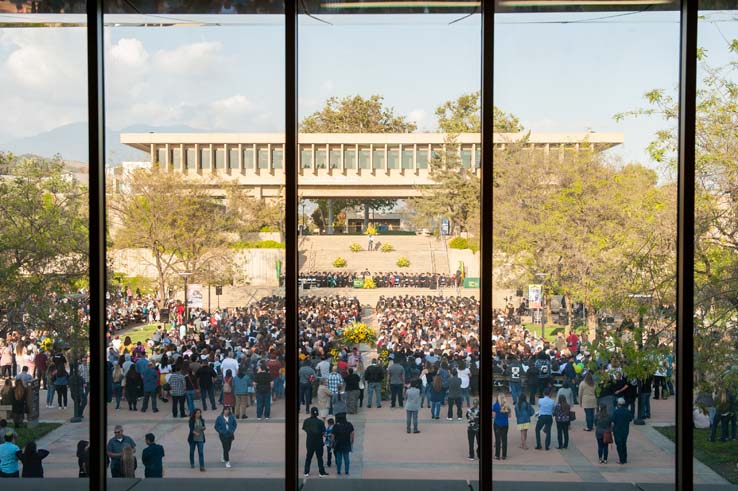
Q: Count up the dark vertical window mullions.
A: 4